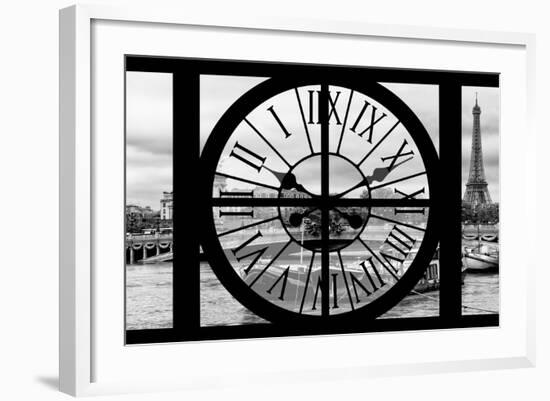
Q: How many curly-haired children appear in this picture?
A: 0